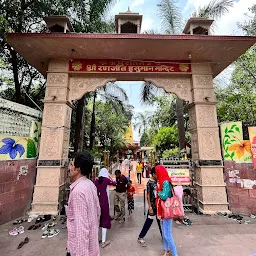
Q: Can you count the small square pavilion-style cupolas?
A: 3